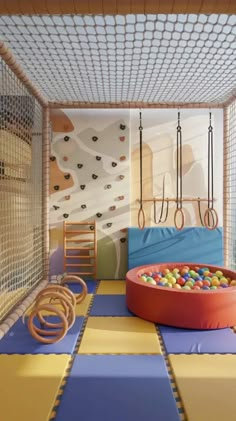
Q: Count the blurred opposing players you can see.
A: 0